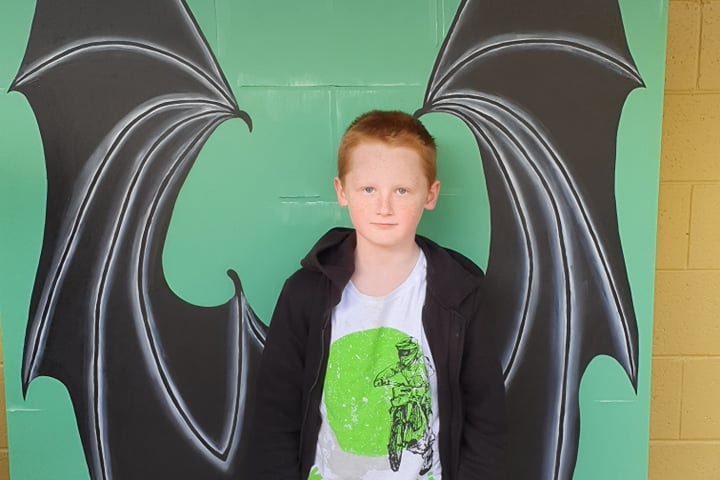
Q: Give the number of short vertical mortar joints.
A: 3